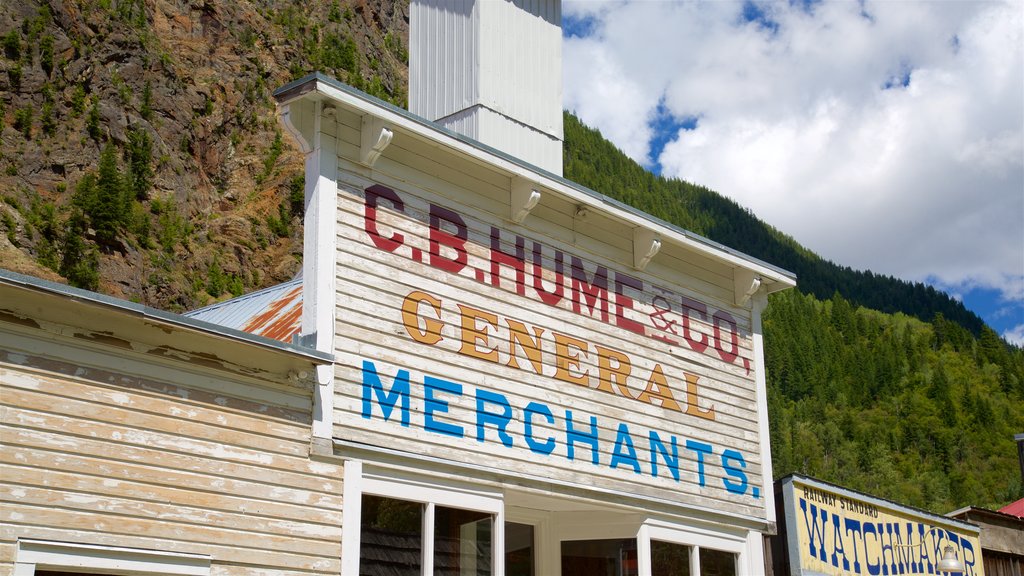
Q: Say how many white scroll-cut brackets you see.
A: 5